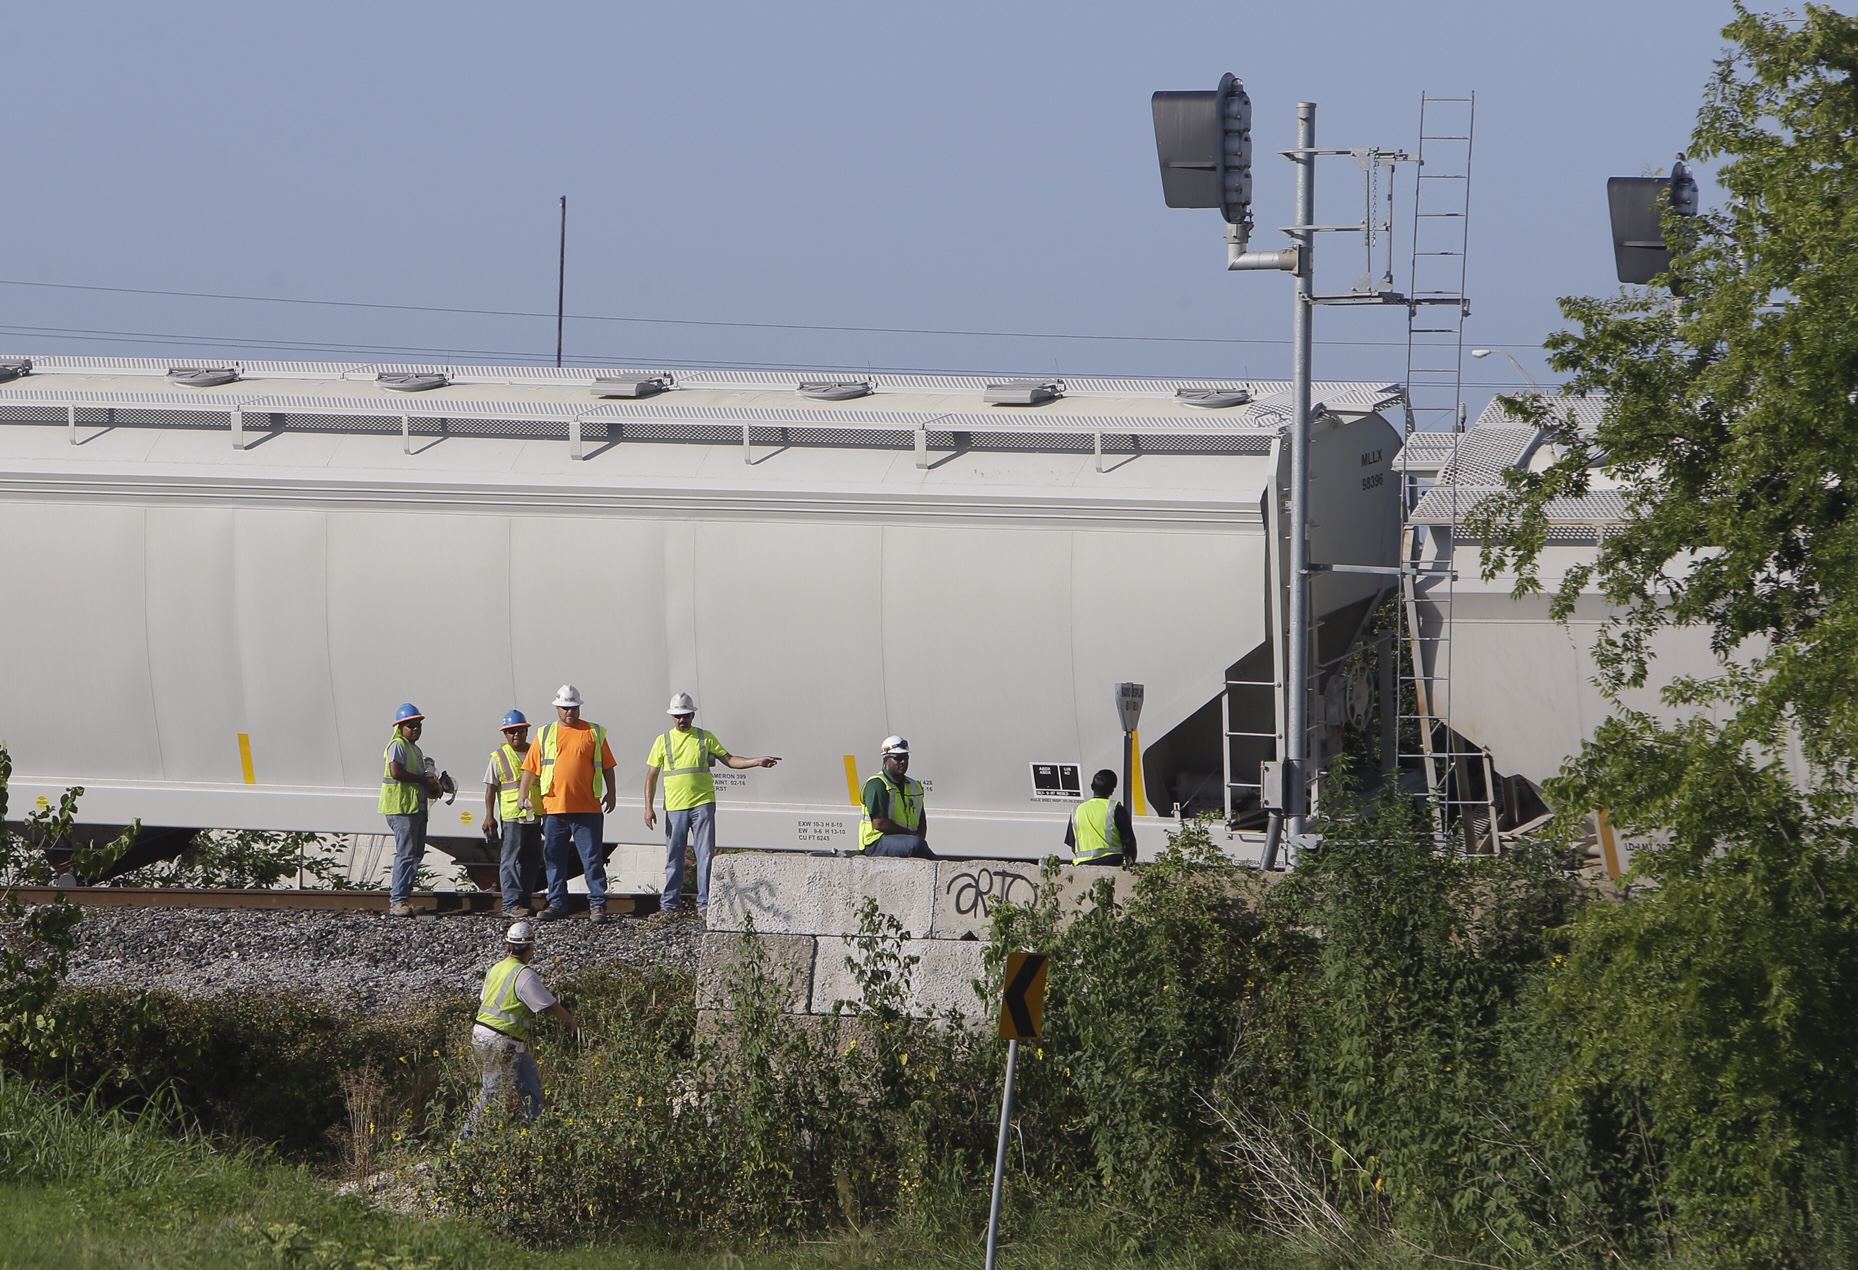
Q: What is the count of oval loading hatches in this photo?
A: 4